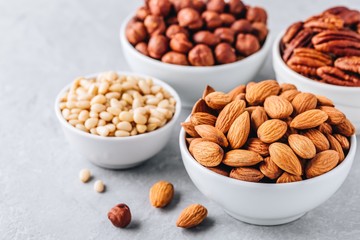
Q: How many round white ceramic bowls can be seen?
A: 4